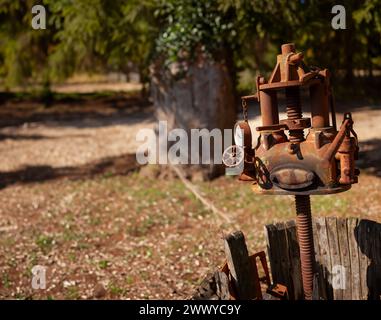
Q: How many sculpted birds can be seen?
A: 0